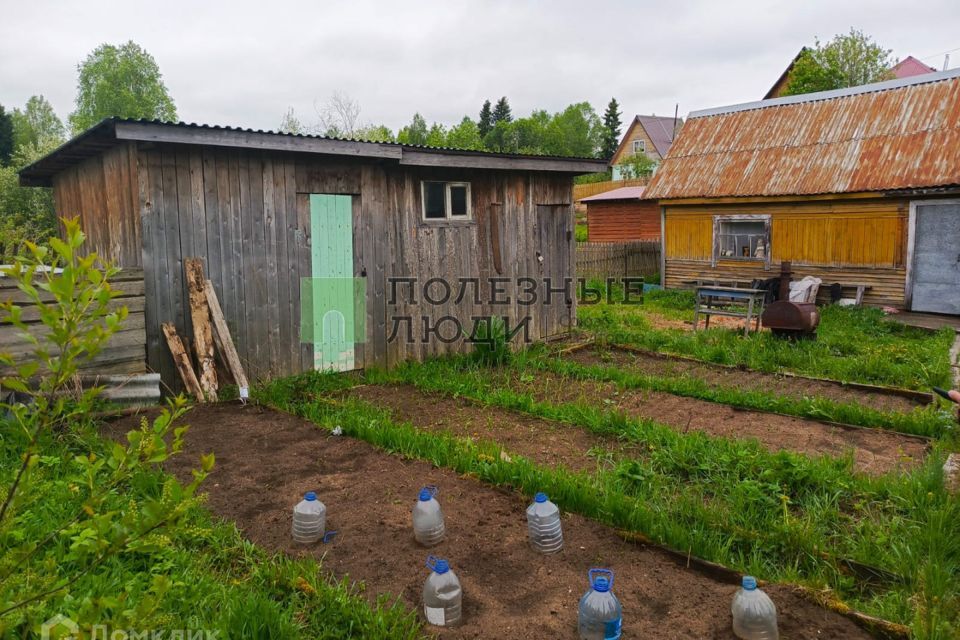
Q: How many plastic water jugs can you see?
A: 6